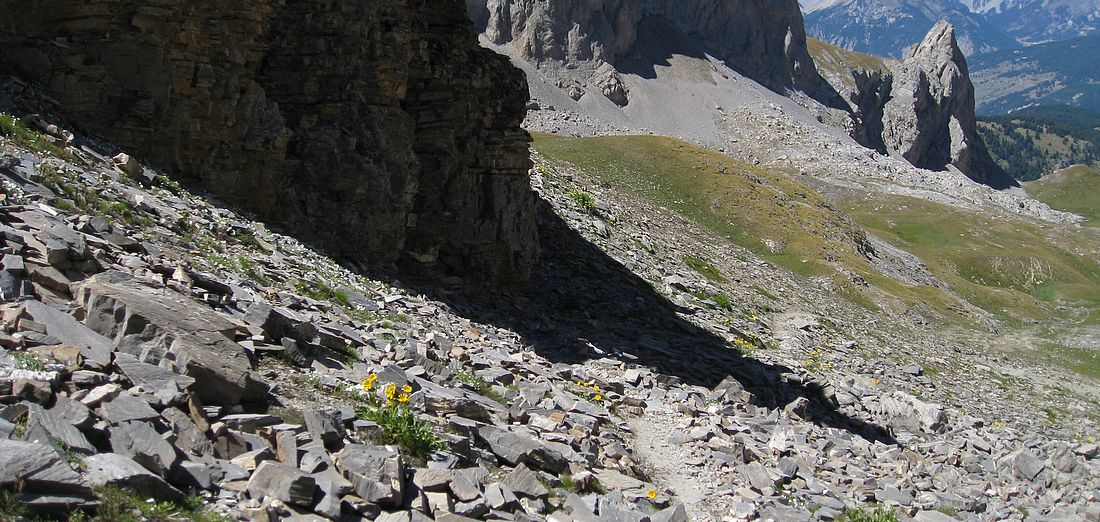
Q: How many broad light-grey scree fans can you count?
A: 1